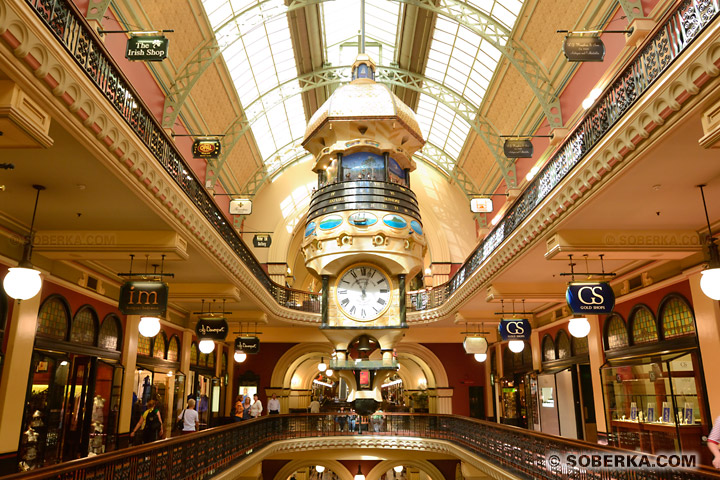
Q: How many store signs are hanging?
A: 13